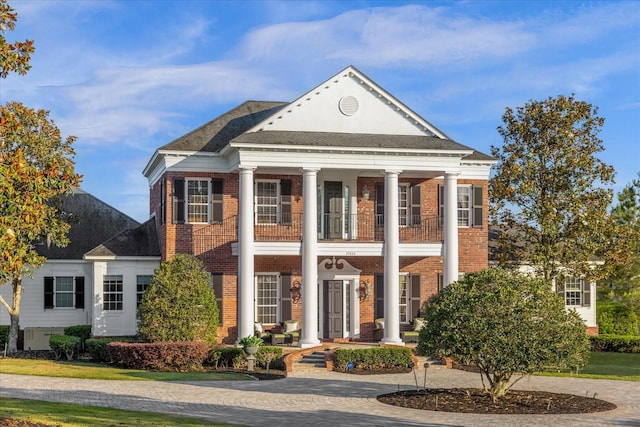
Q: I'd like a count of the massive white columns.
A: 4